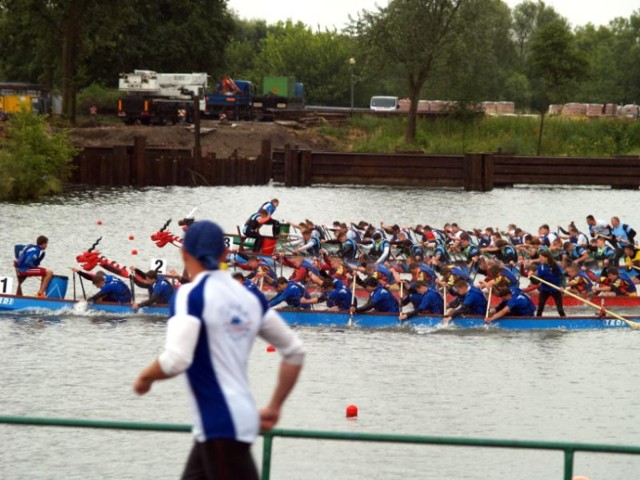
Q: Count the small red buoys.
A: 5